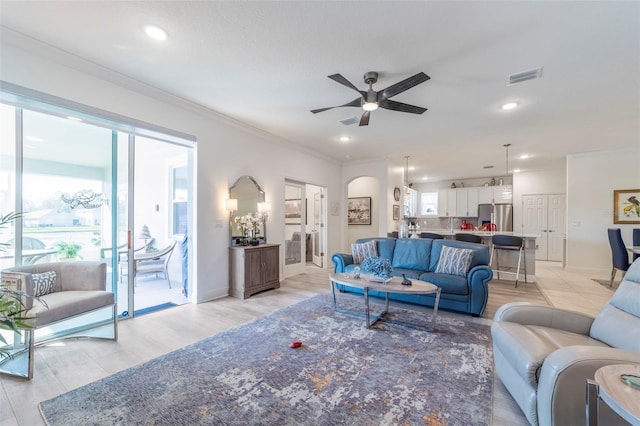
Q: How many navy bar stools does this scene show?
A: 3